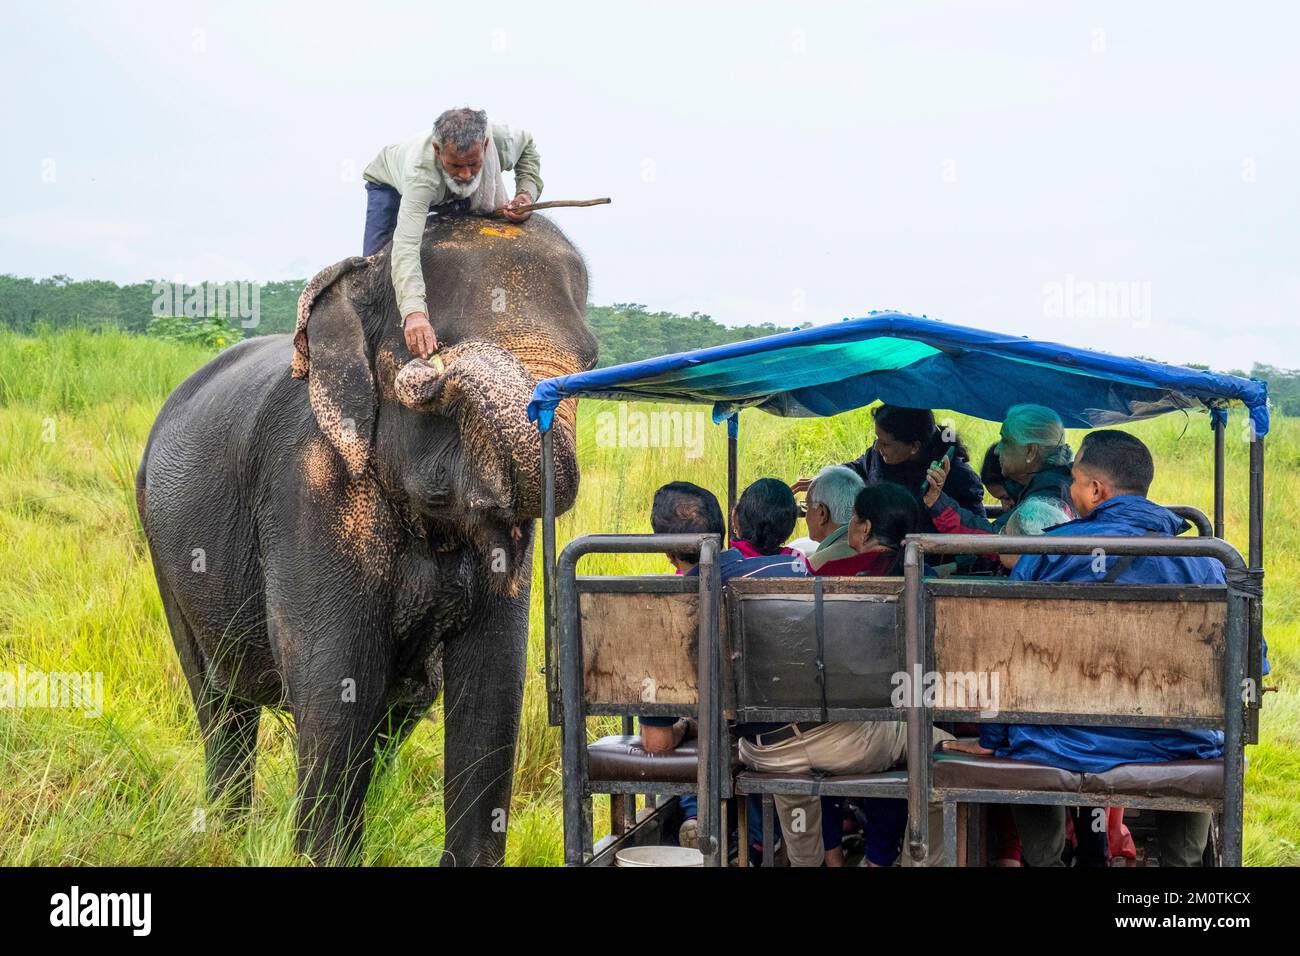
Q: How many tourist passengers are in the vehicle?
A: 9